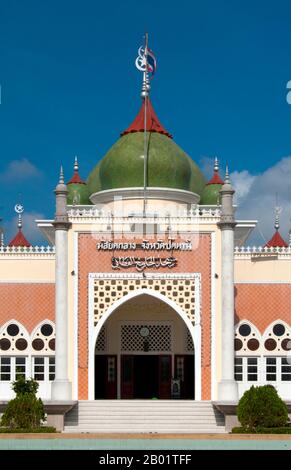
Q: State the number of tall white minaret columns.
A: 2